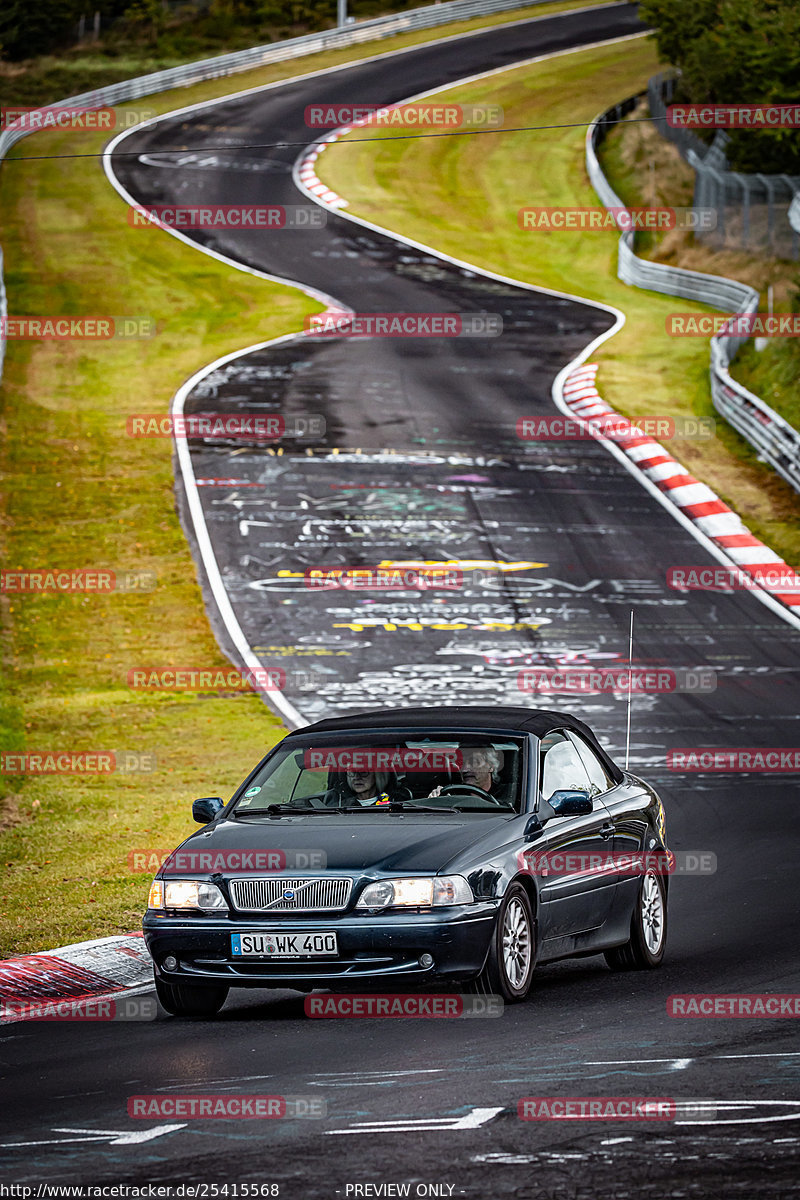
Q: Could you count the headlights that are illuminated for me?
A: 2